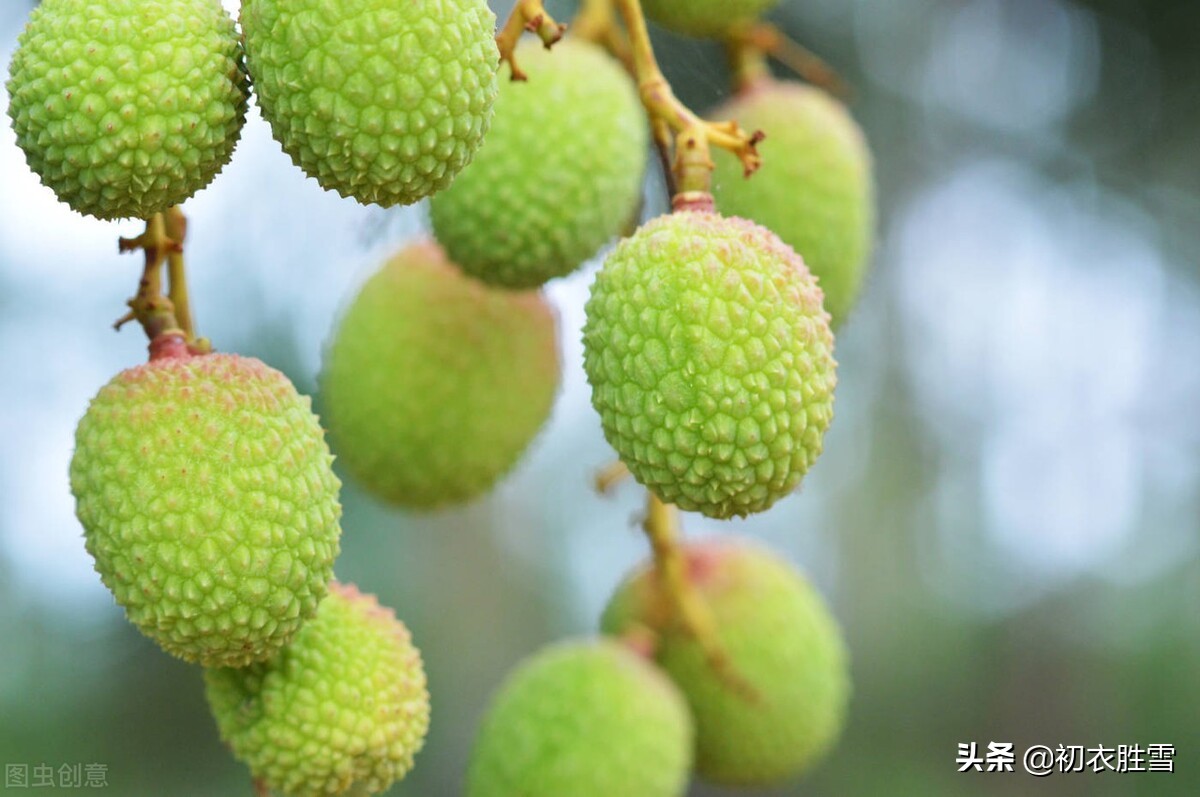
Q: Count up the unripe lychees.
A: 11